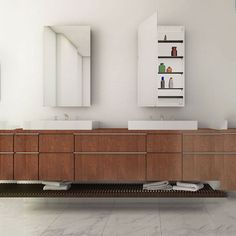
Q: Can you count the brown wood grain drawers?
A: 12